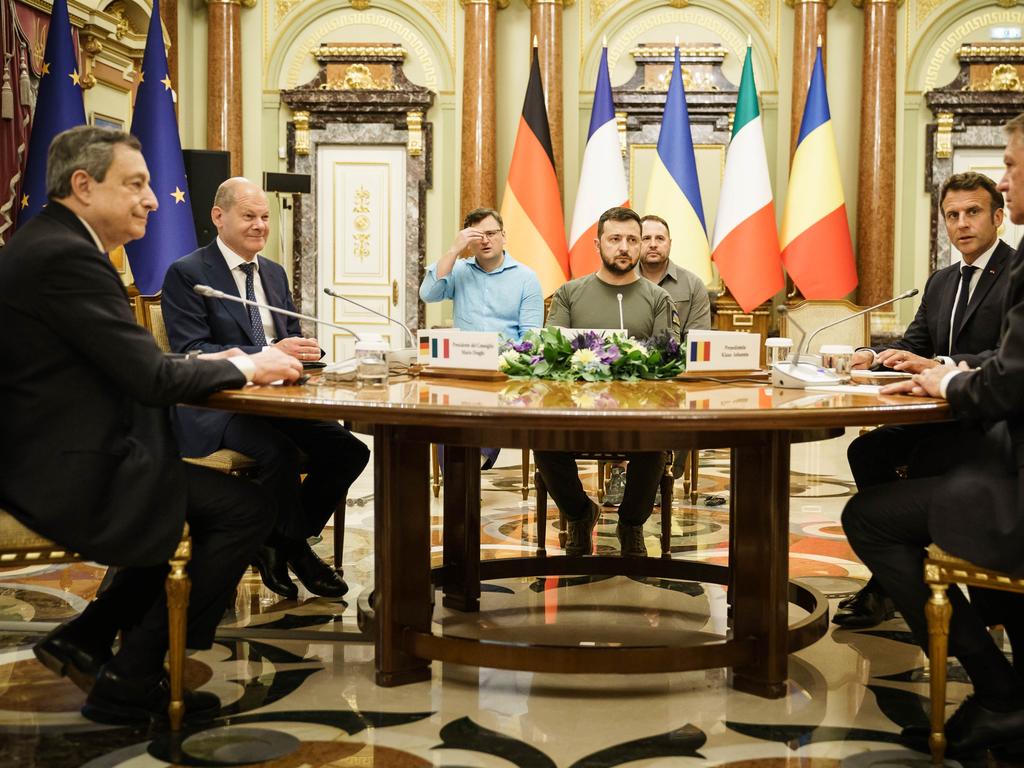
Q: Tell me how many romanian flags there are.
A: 2